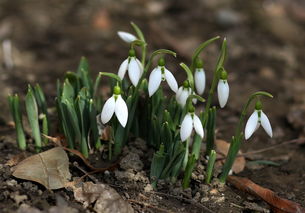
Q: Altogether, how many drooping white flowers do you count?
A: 9